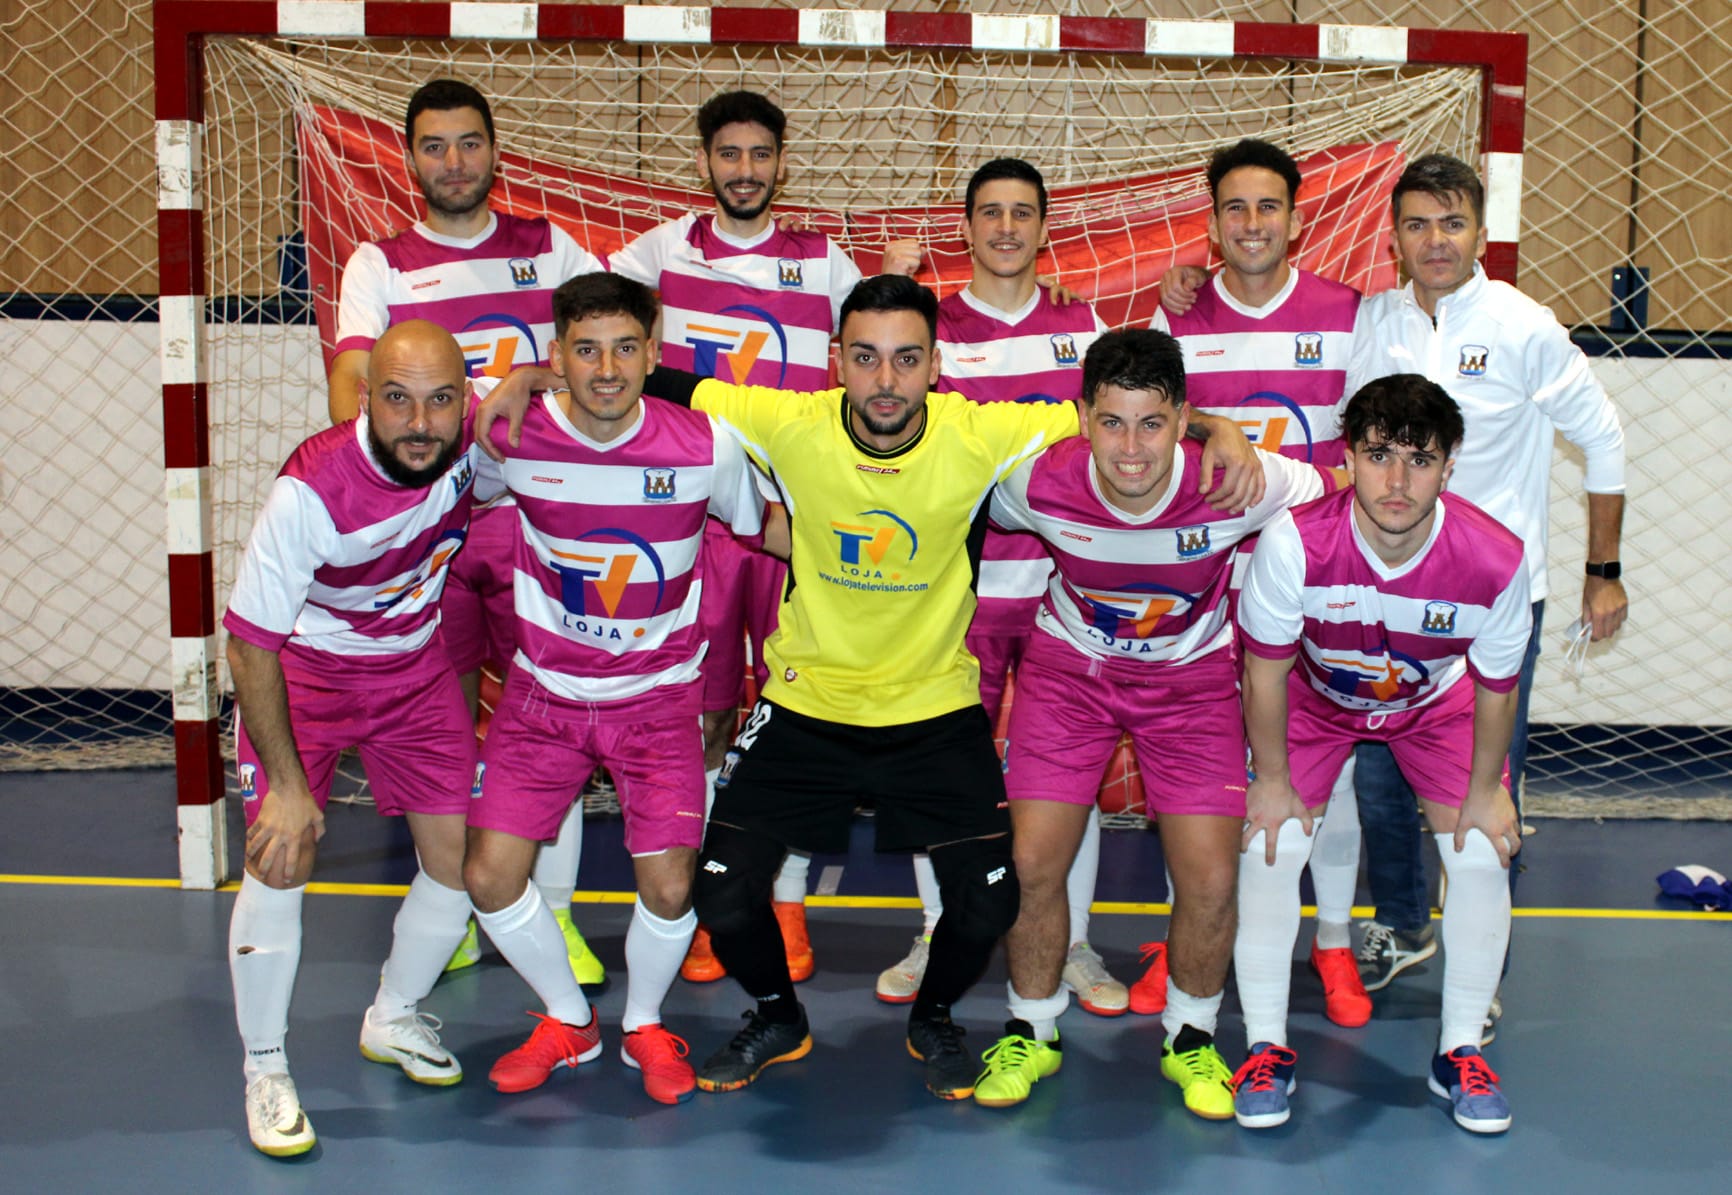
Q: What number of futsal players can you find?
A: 9